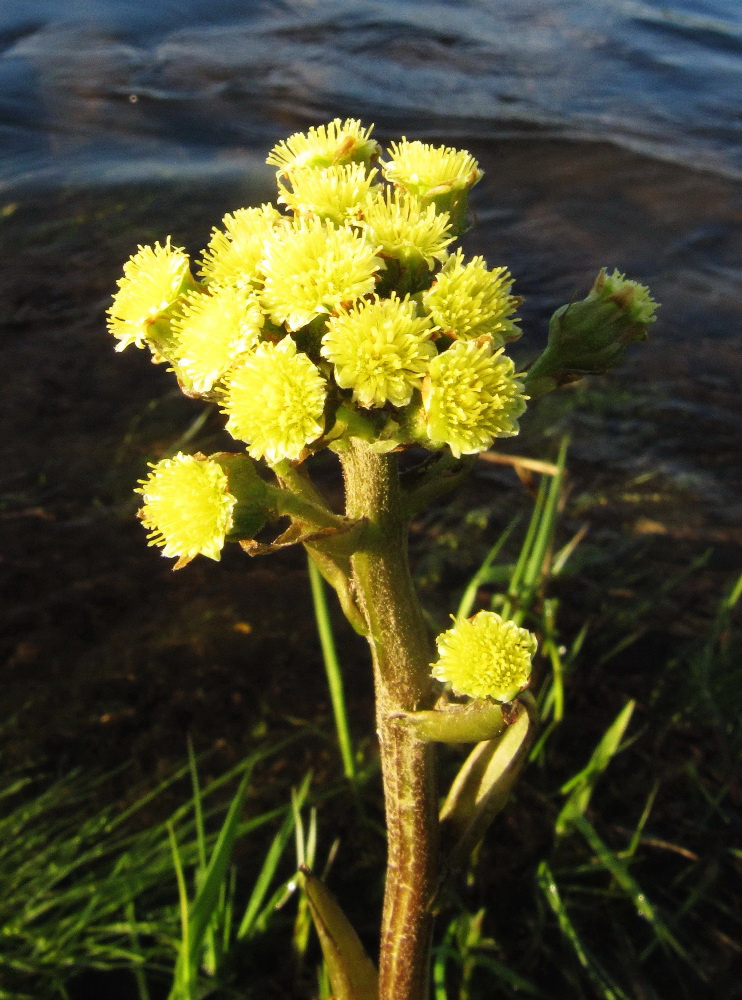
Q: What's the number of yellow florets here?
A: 14